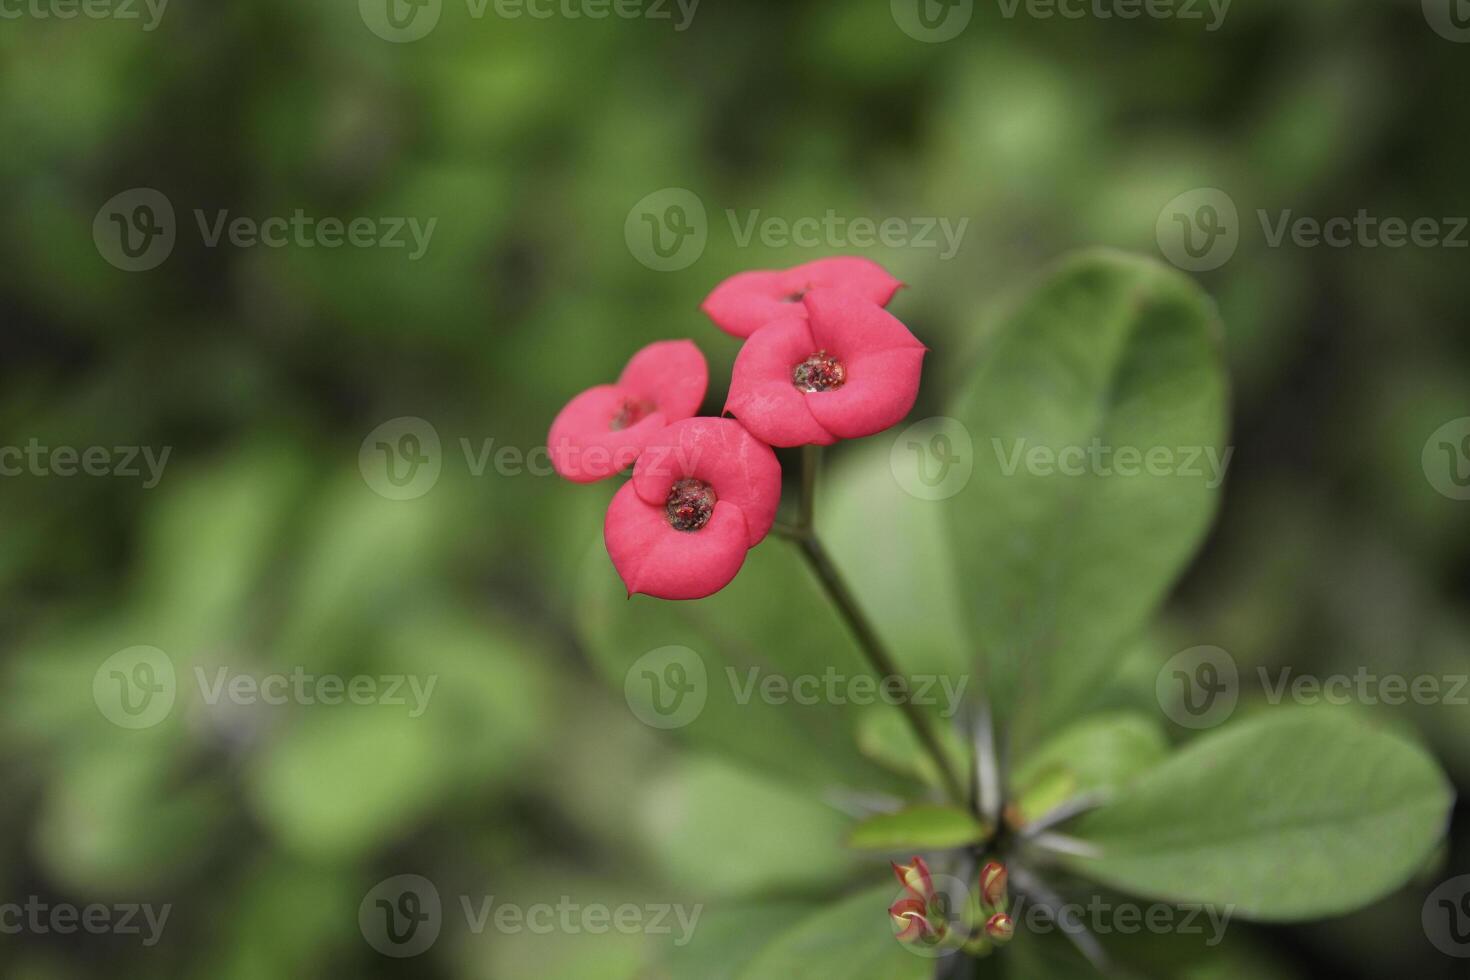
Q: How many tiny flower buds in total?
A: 4